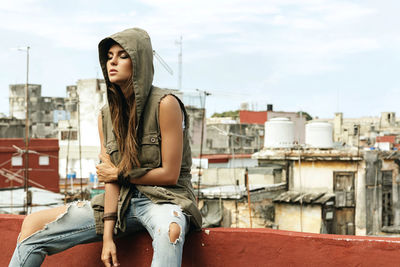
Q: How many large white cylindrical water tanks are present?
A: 2